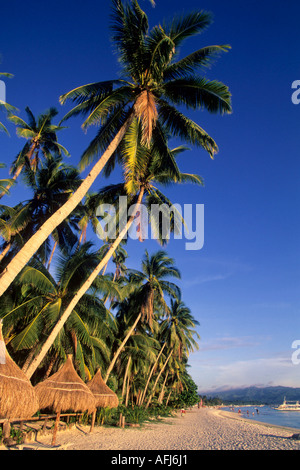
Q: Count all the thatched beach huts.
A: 3